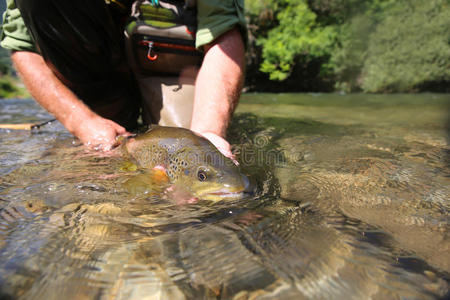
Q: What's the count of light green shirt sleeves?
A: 2